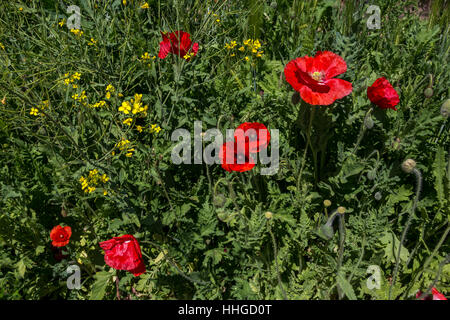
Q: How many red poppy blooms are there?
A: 8